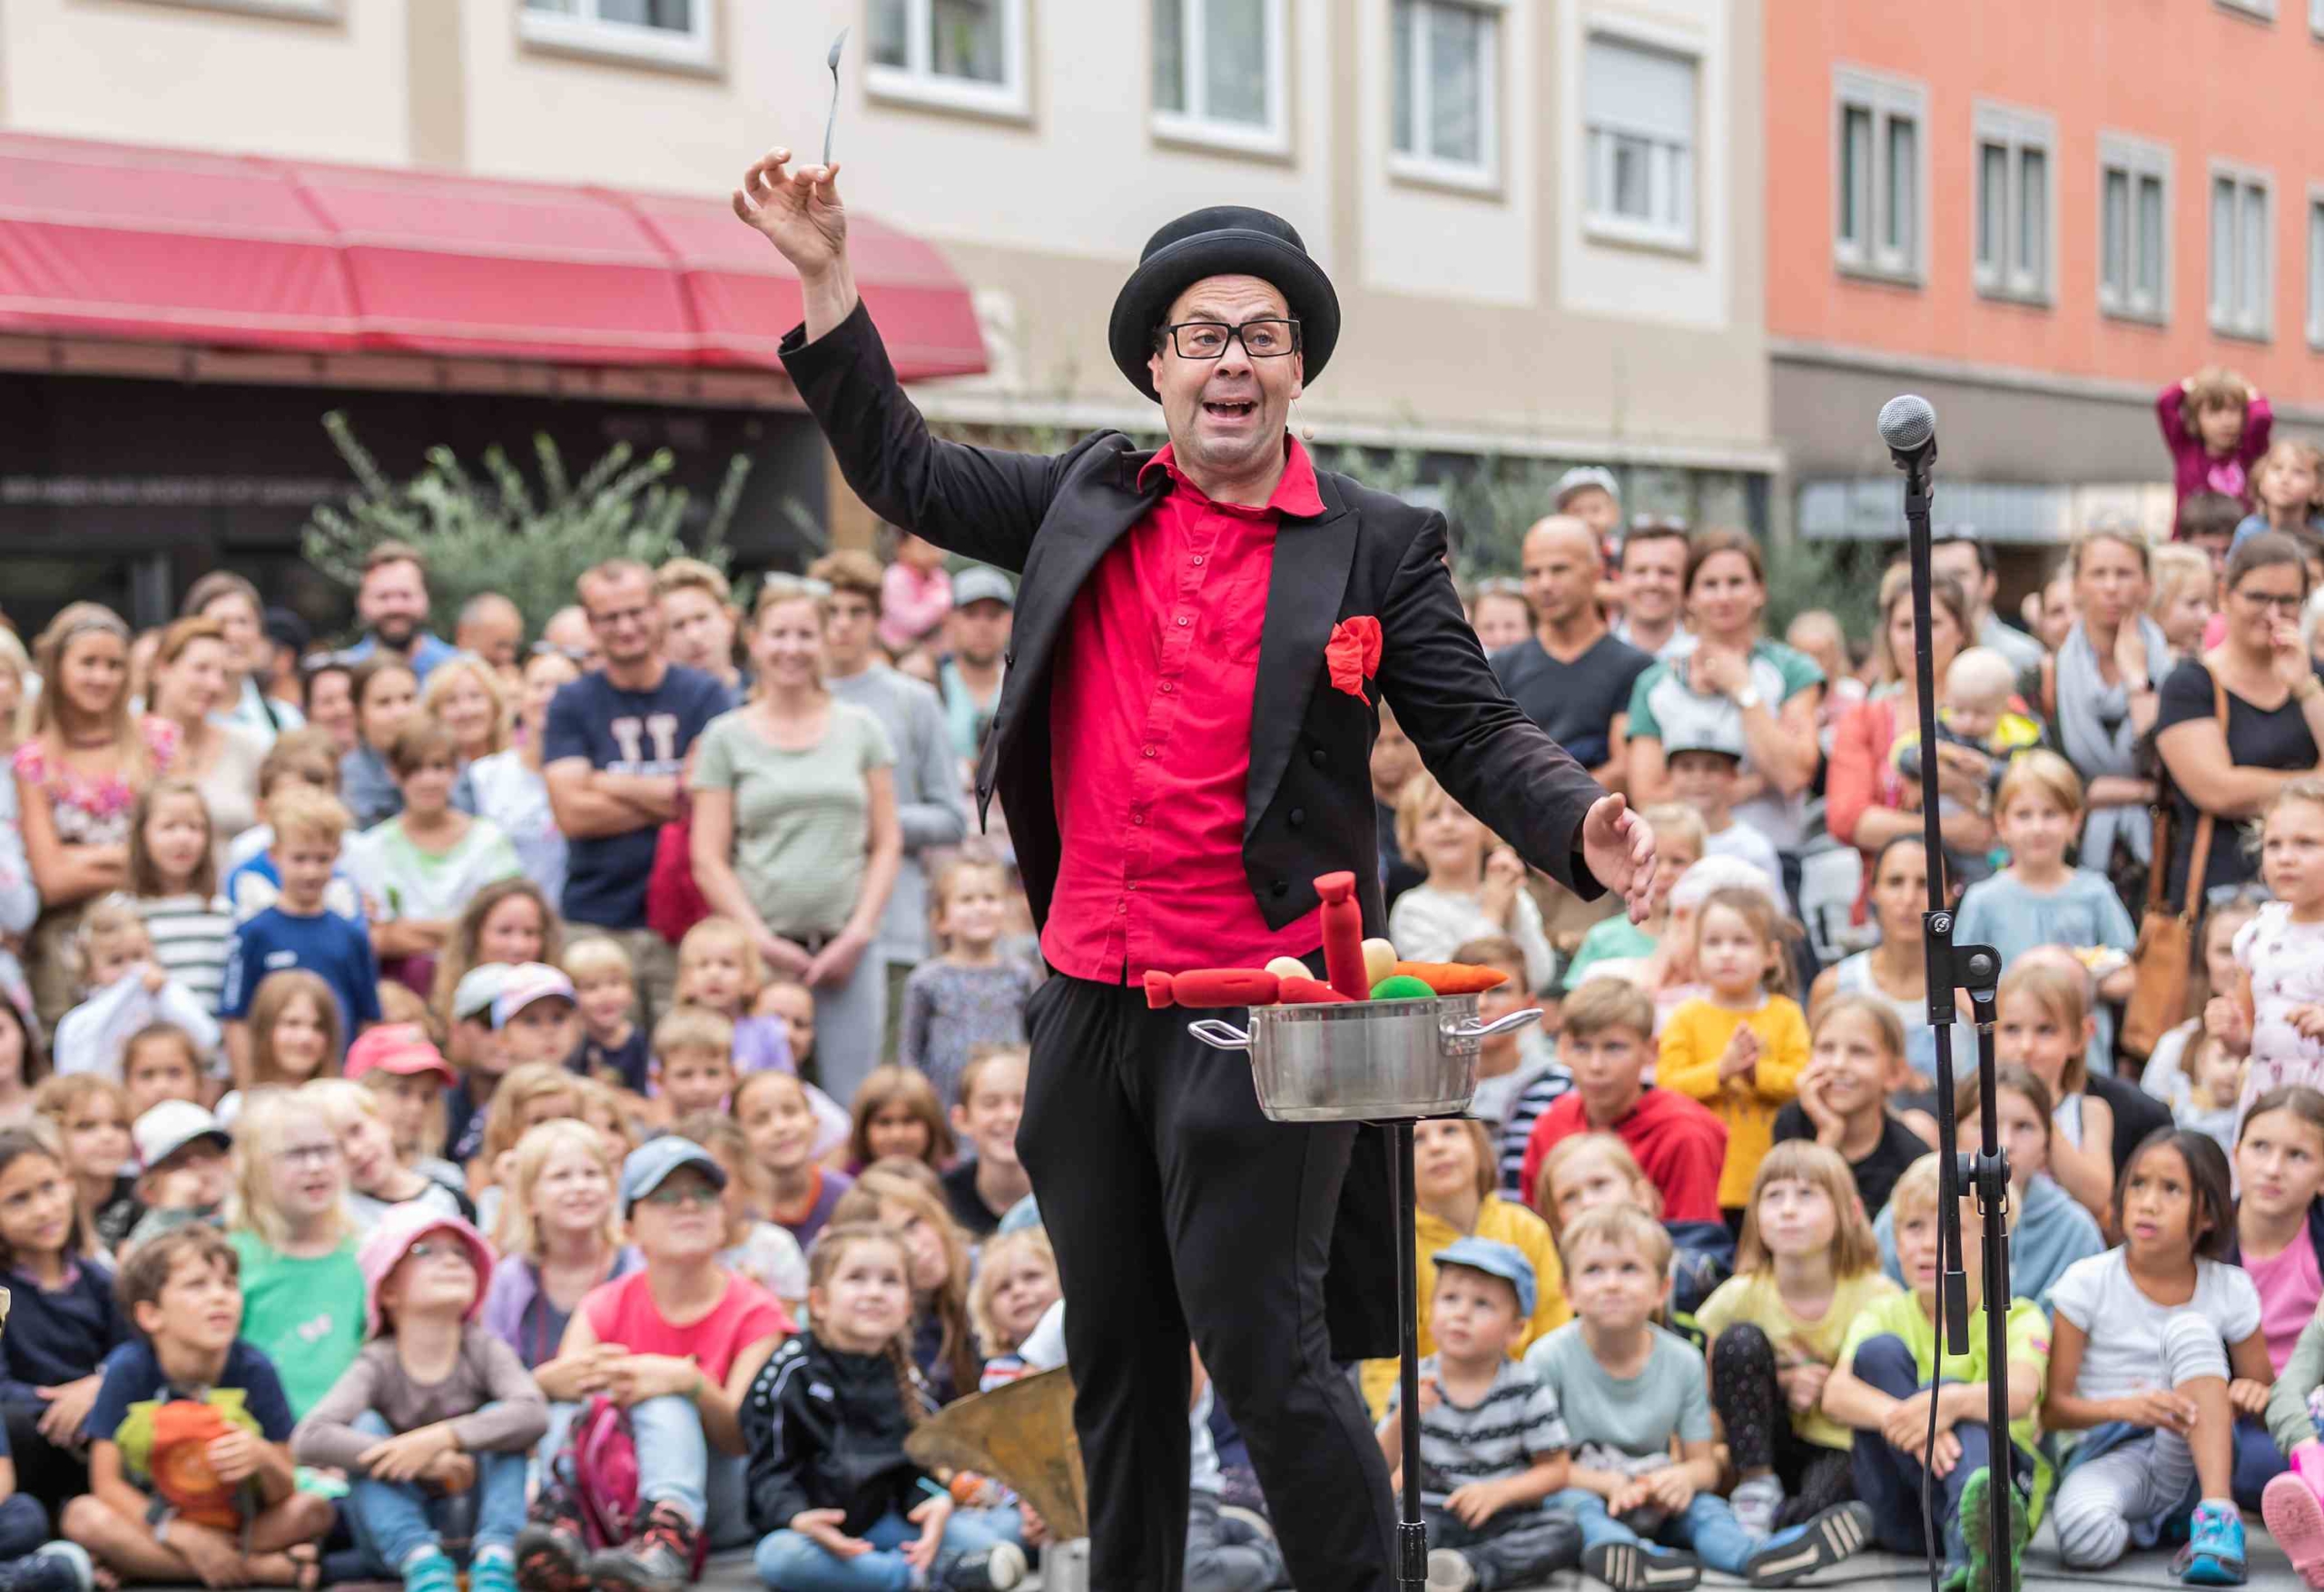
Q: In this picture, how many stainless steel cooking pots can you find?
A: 1